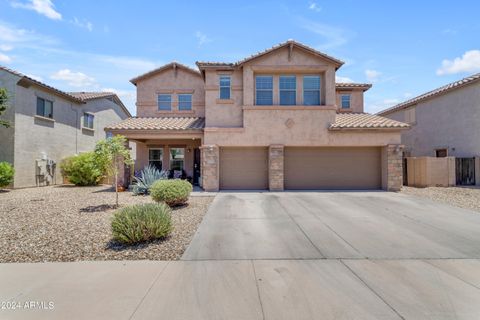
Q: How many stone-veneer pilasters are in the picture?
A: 3